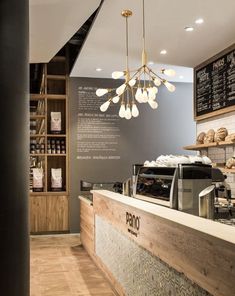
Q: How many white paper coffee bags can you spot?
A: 3